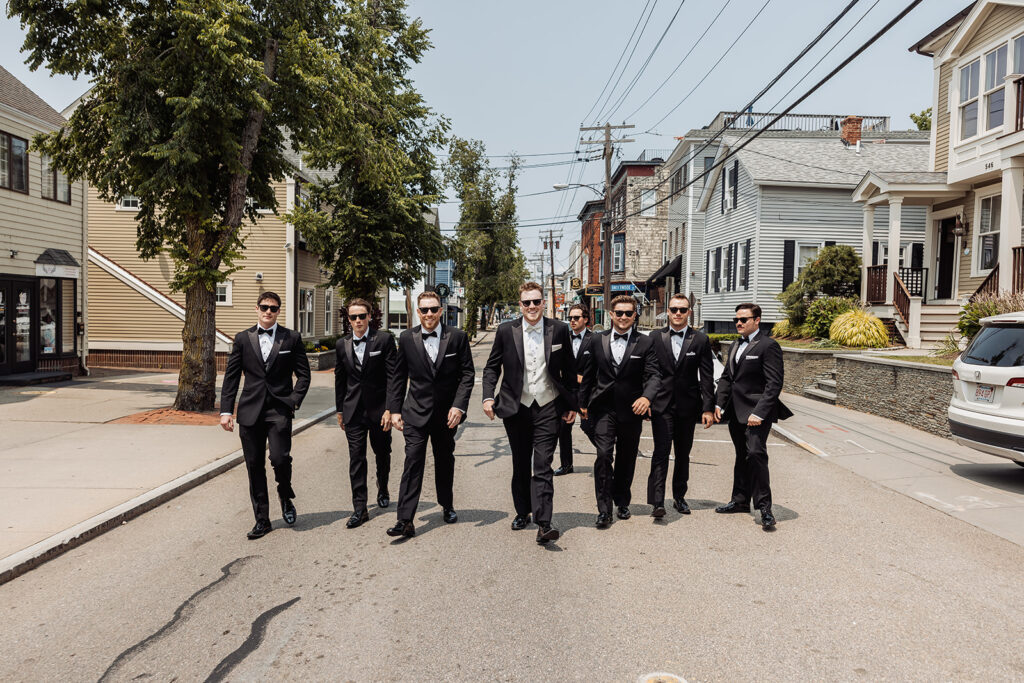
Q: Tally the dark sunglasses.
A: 8